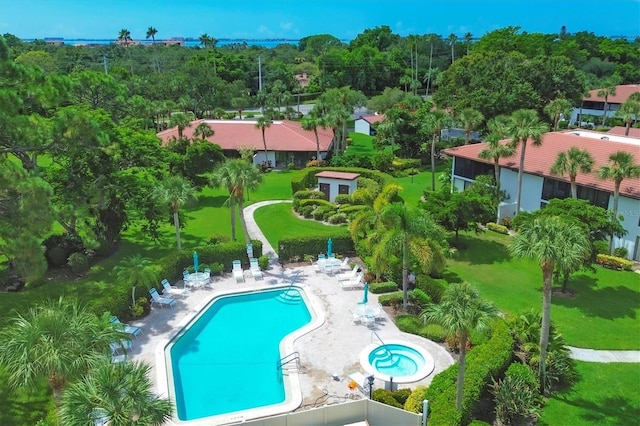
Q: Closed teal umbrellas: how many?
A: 3